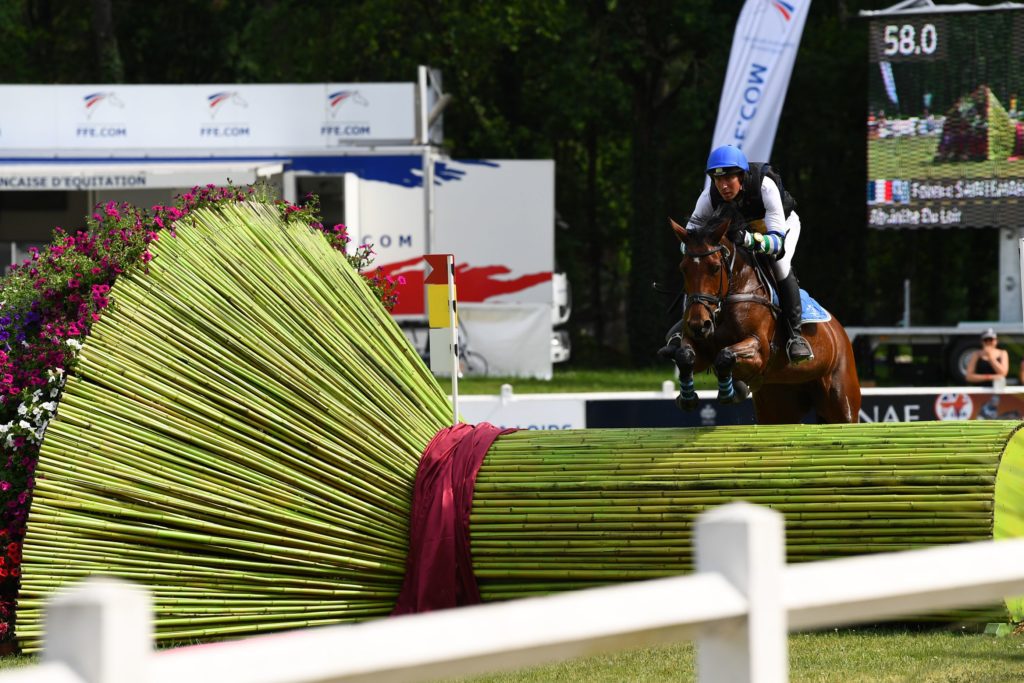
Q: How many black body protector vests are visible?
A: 1